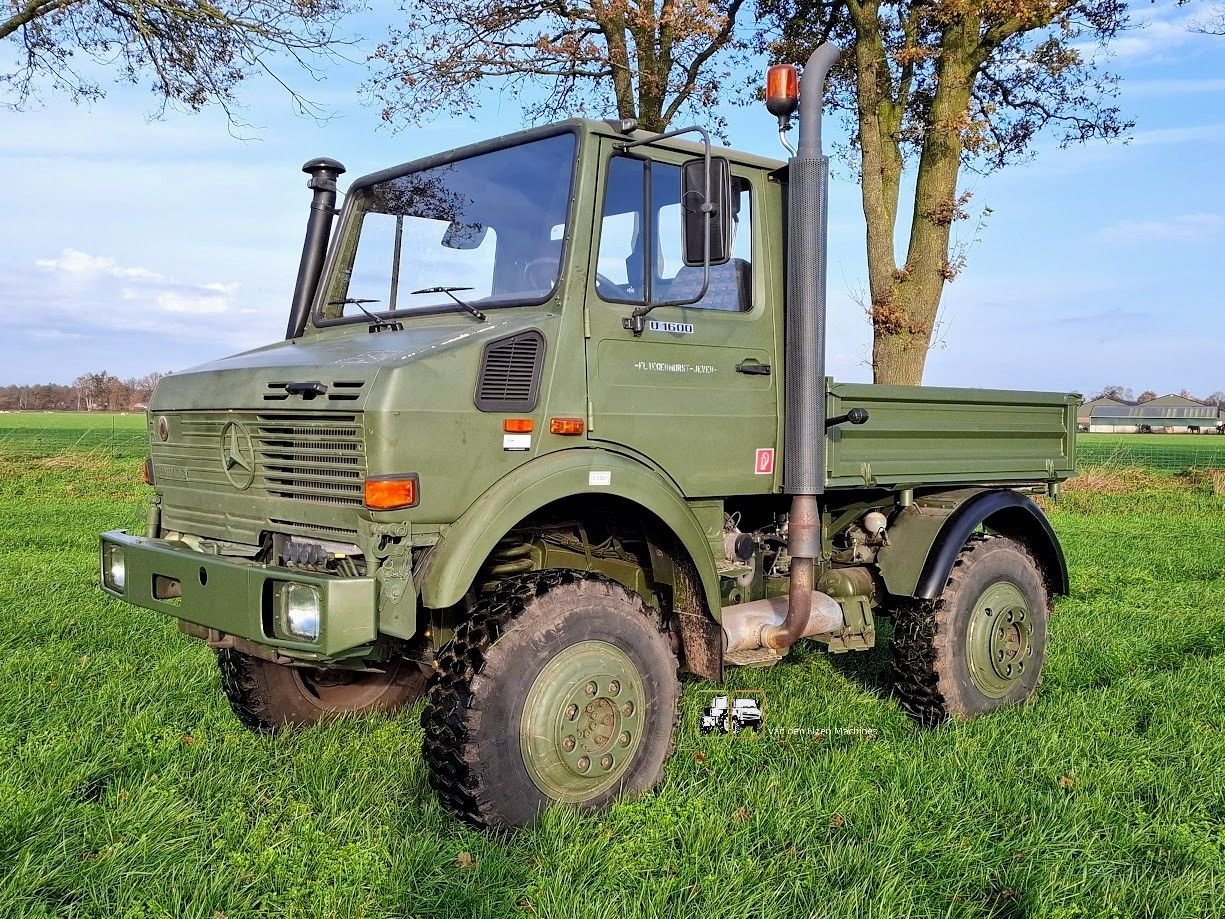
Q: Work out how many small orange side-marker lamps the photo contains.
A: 2